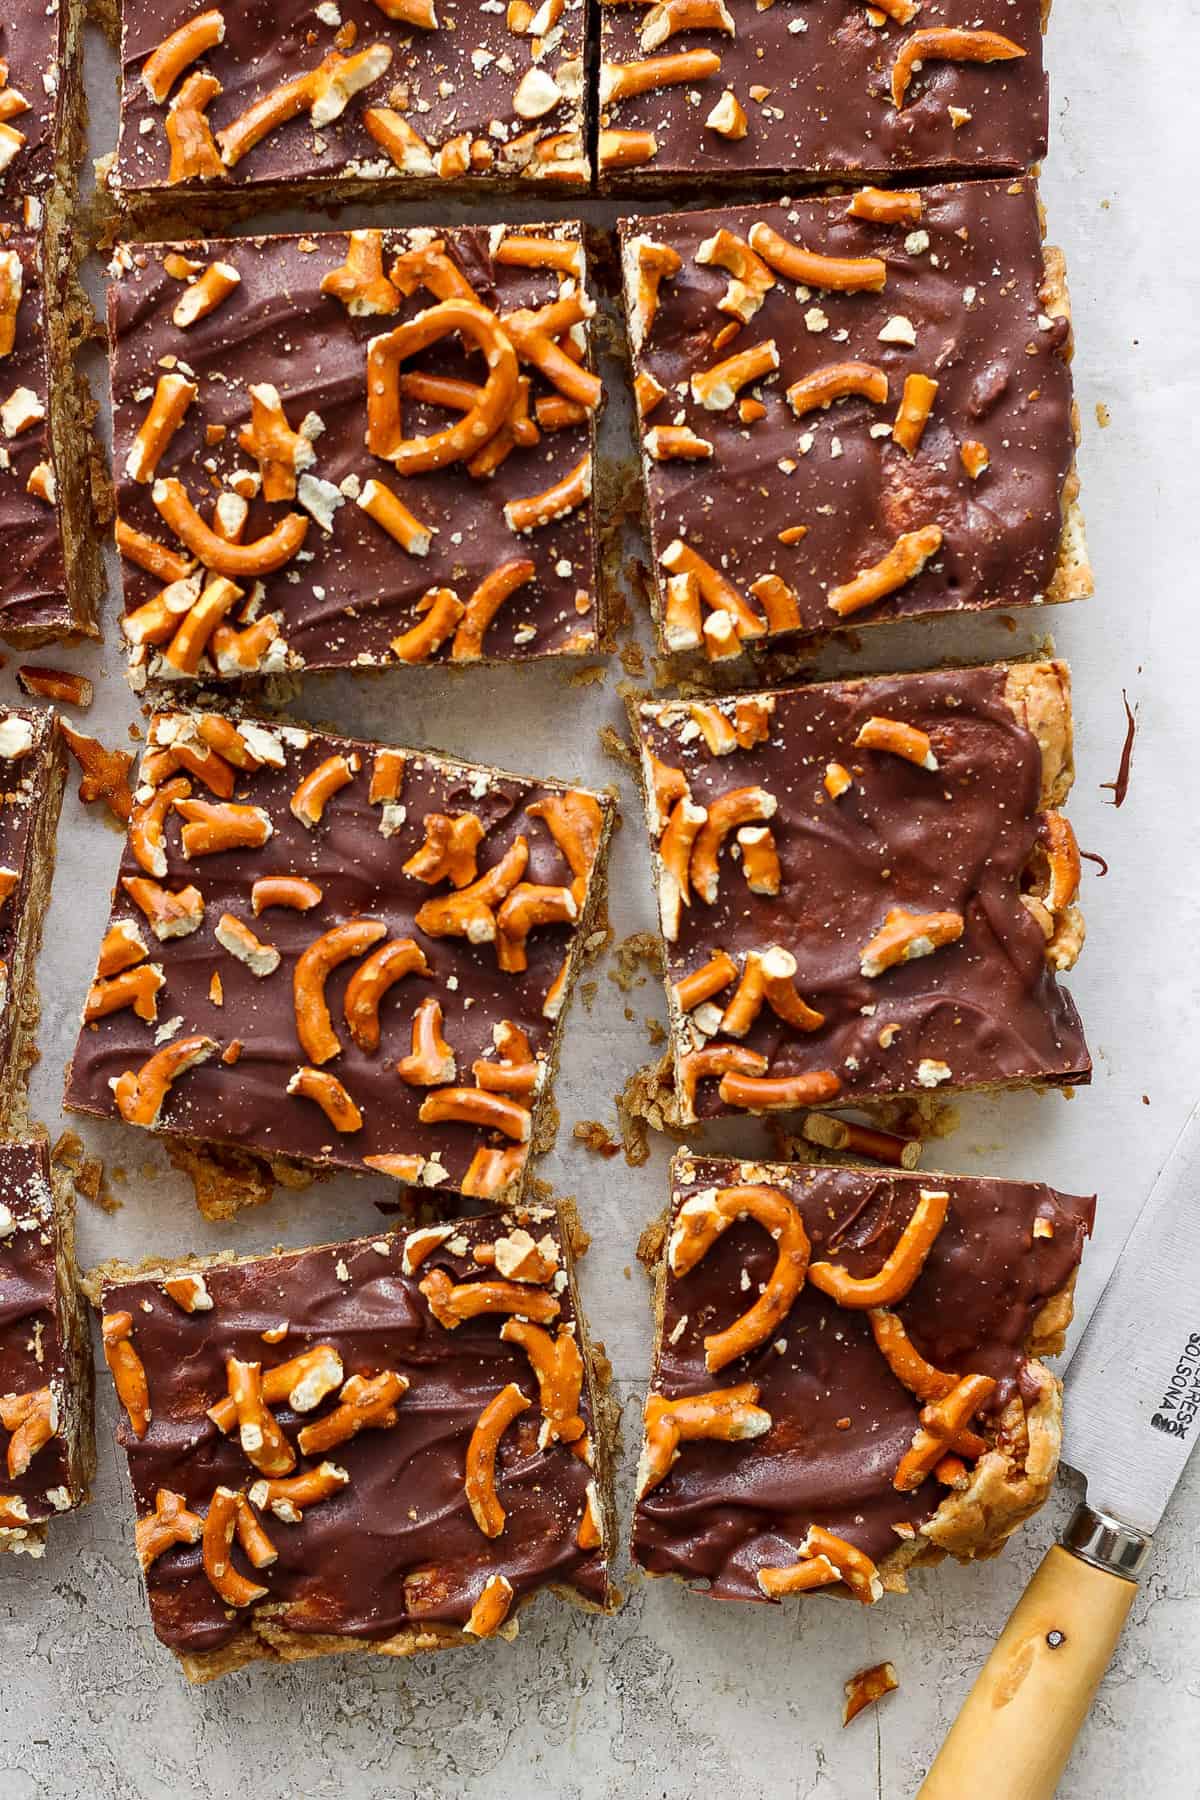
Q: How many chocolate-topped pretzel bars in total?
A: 12